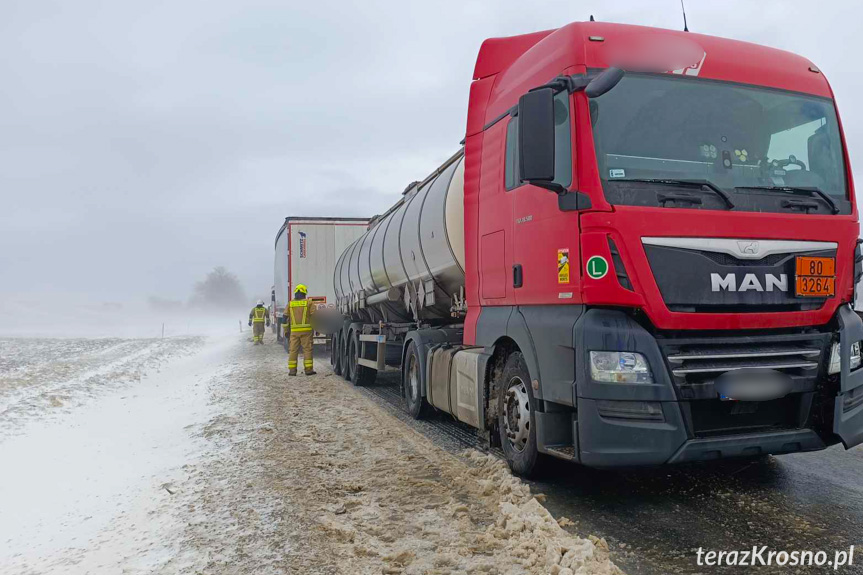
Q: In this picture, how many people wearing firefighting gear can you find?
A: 2